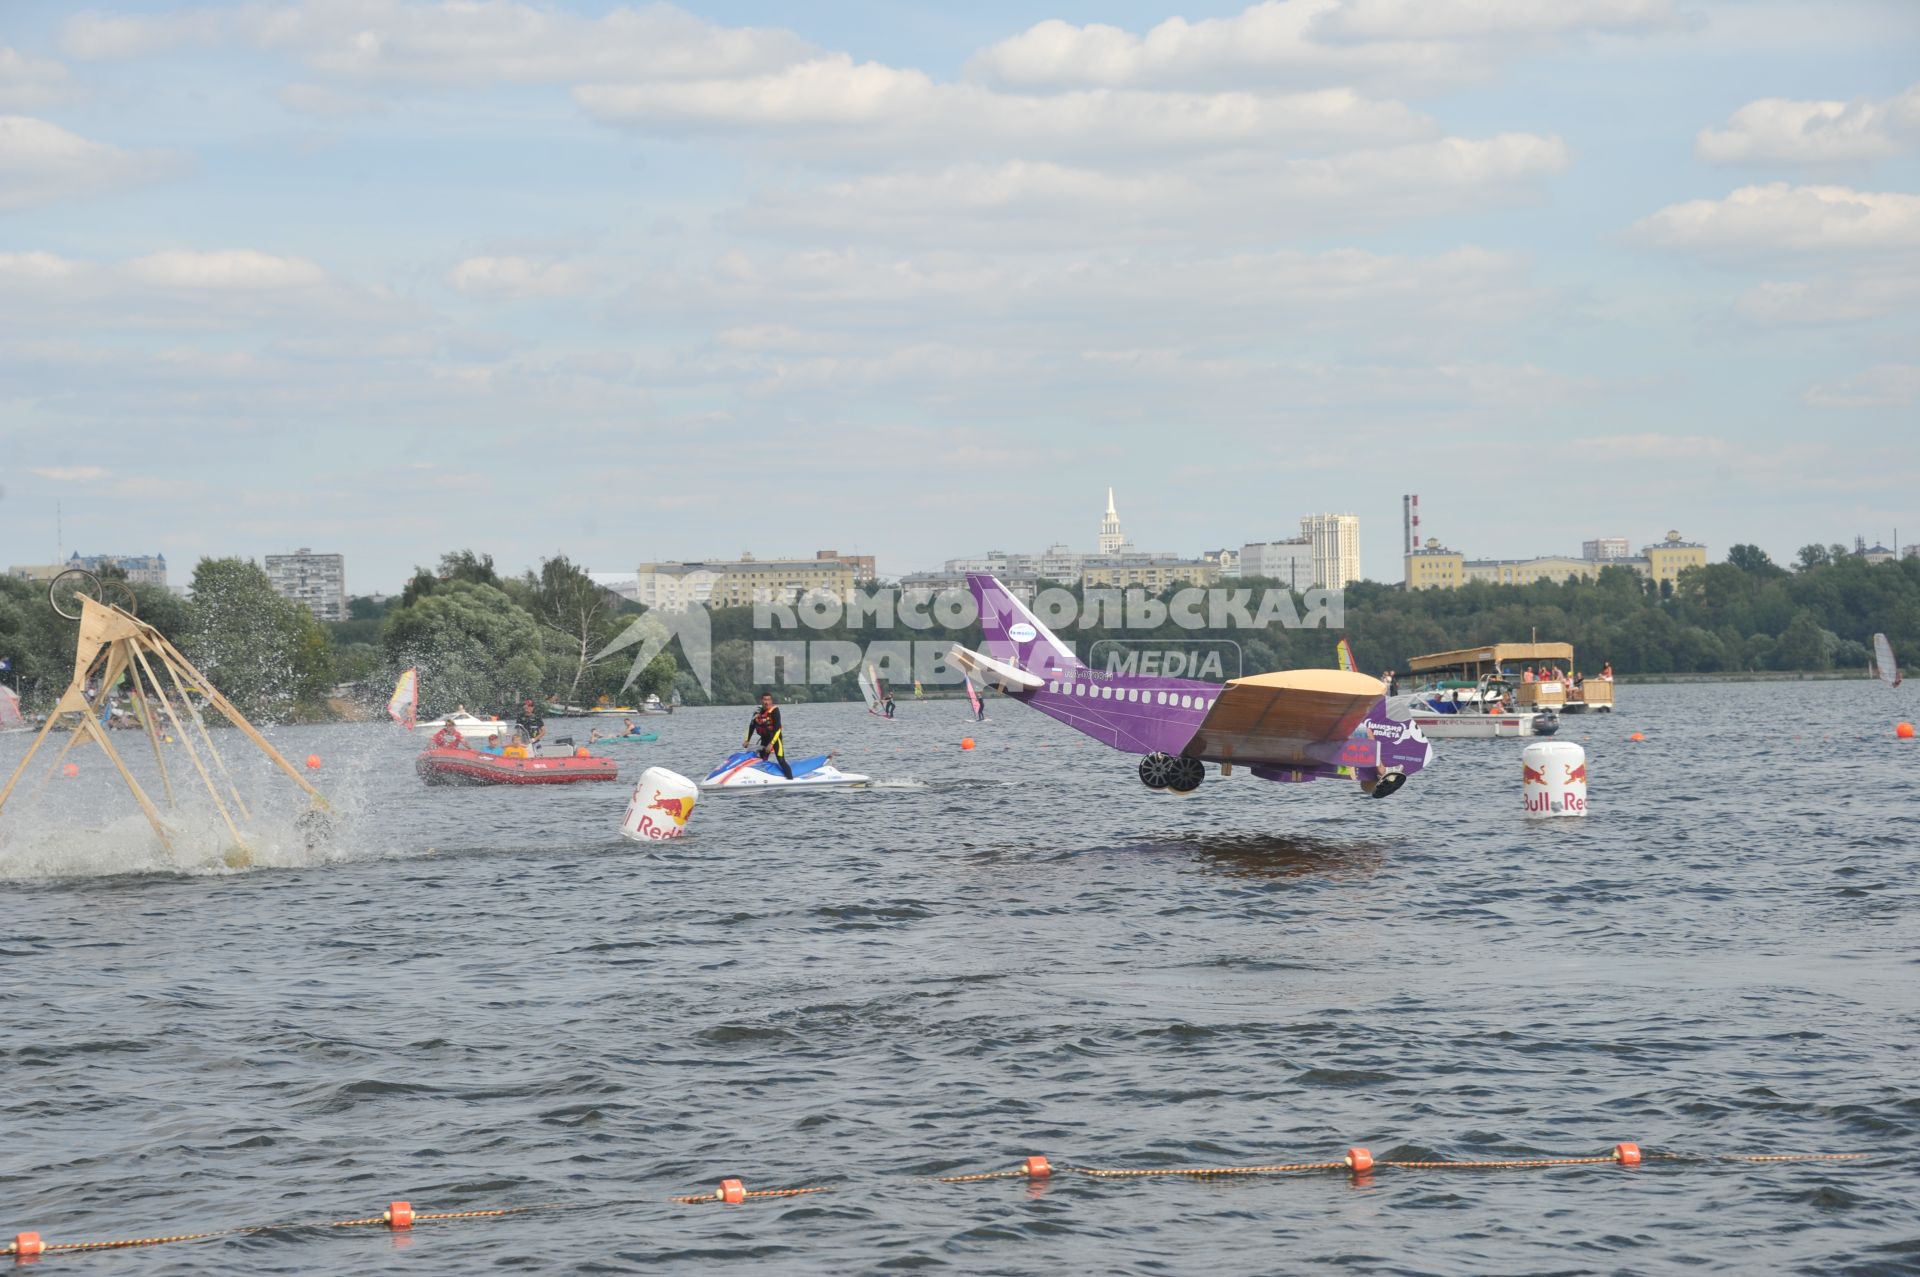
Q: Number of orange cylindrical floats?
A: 6